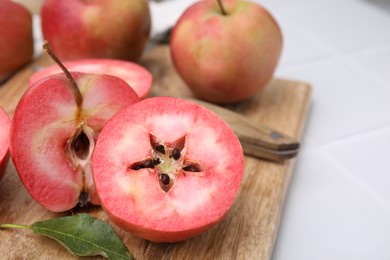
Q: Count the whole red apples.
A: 3